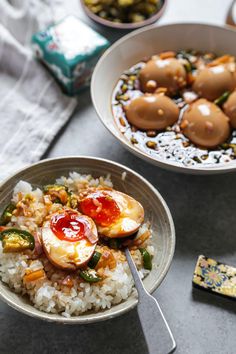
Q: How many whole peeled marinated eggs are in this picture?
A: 5